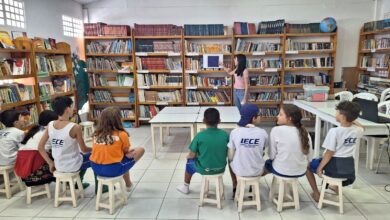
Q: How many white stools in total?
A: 9